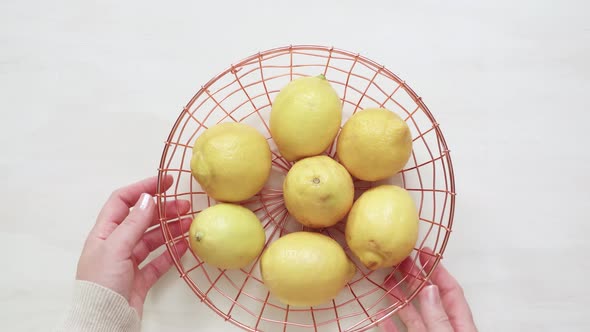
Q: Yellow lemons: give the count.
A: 7